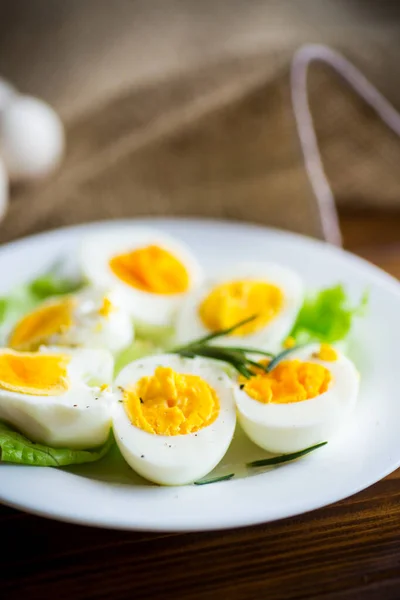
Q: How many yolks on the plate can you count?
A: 6